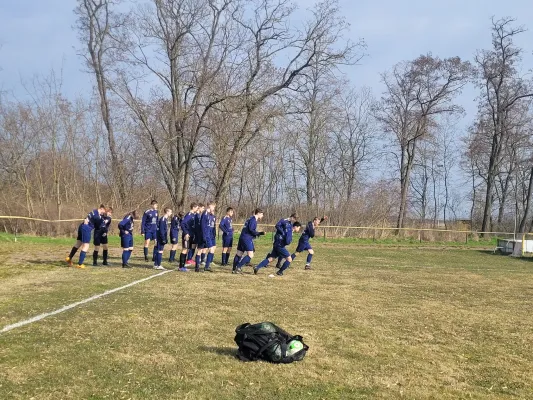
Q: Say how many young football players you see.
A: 15